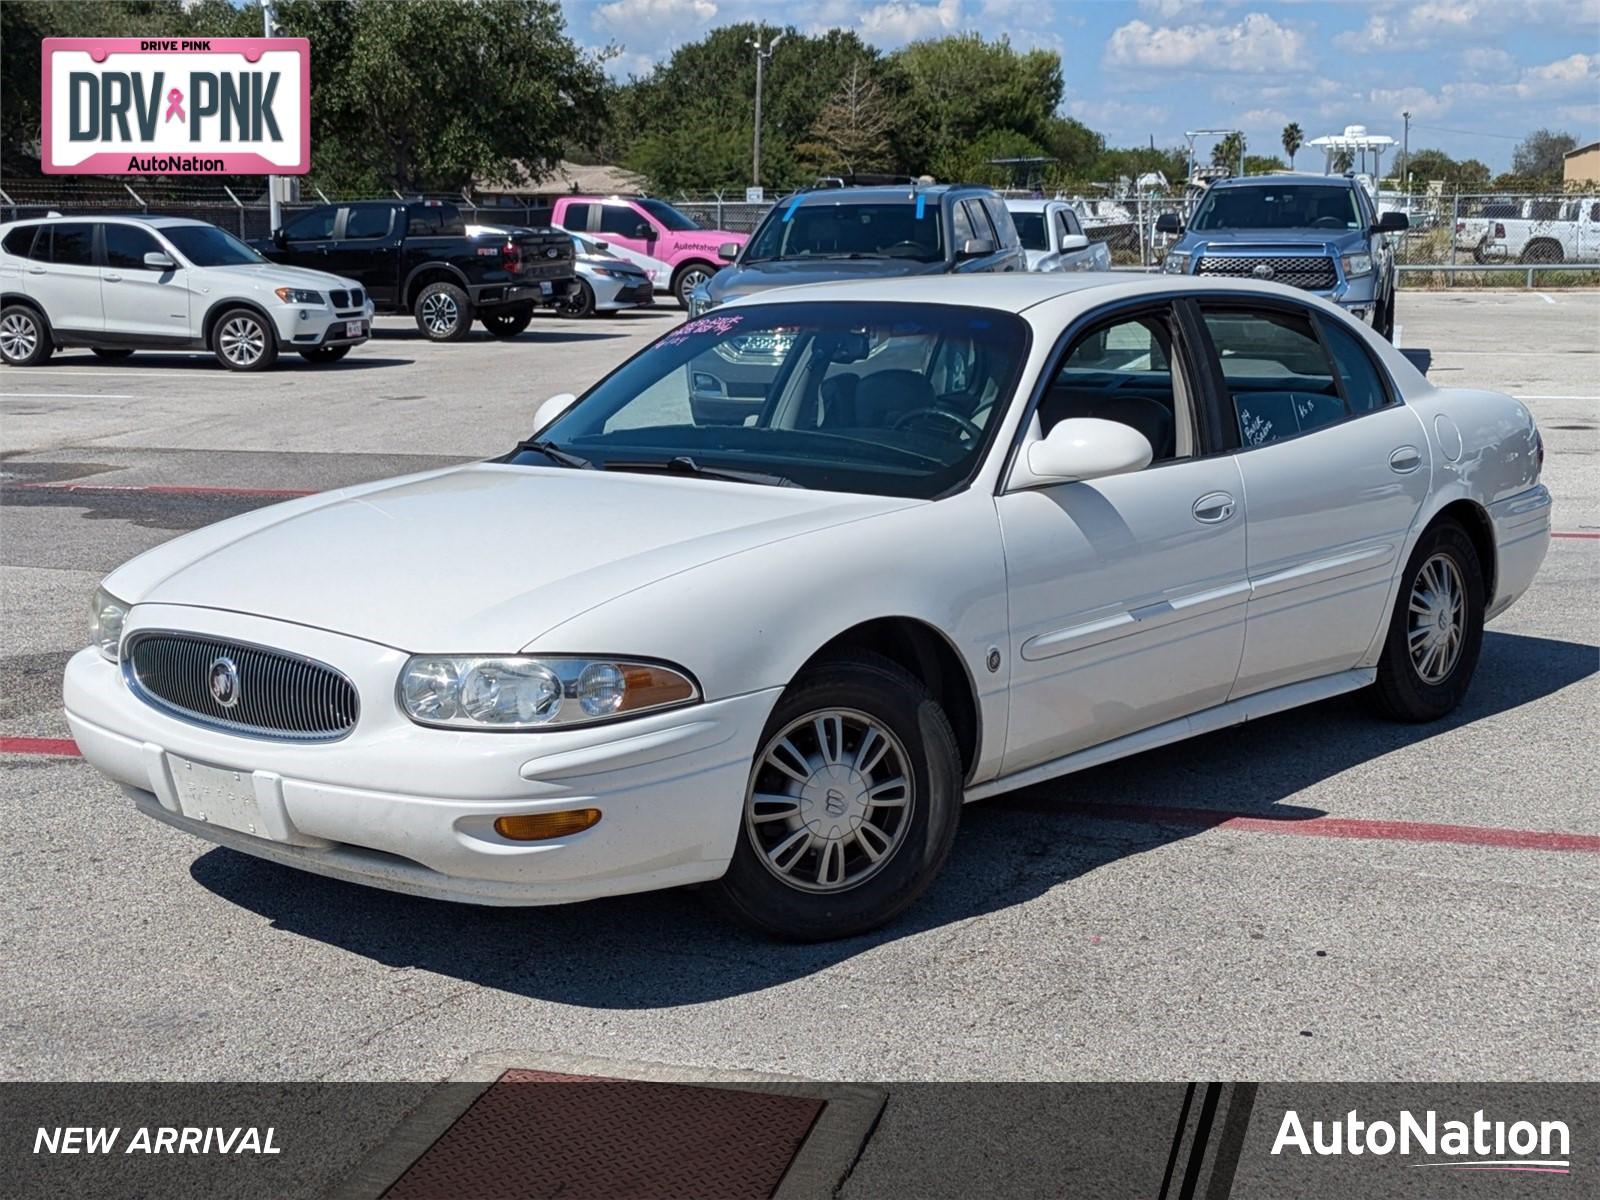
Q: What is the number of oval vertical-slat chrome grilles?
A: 1